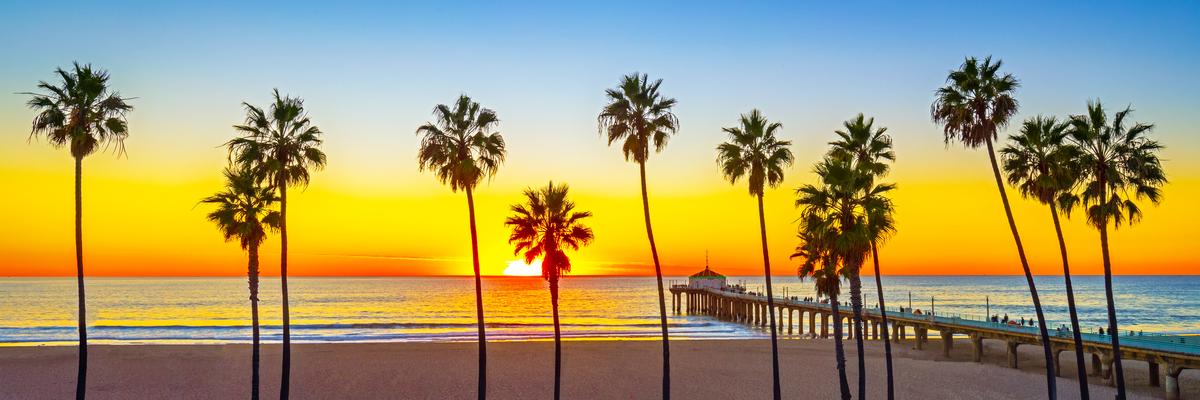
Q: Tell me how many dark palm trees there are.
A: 13